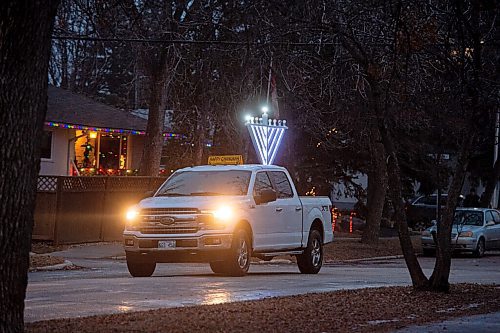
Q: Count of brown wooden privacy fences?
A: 1